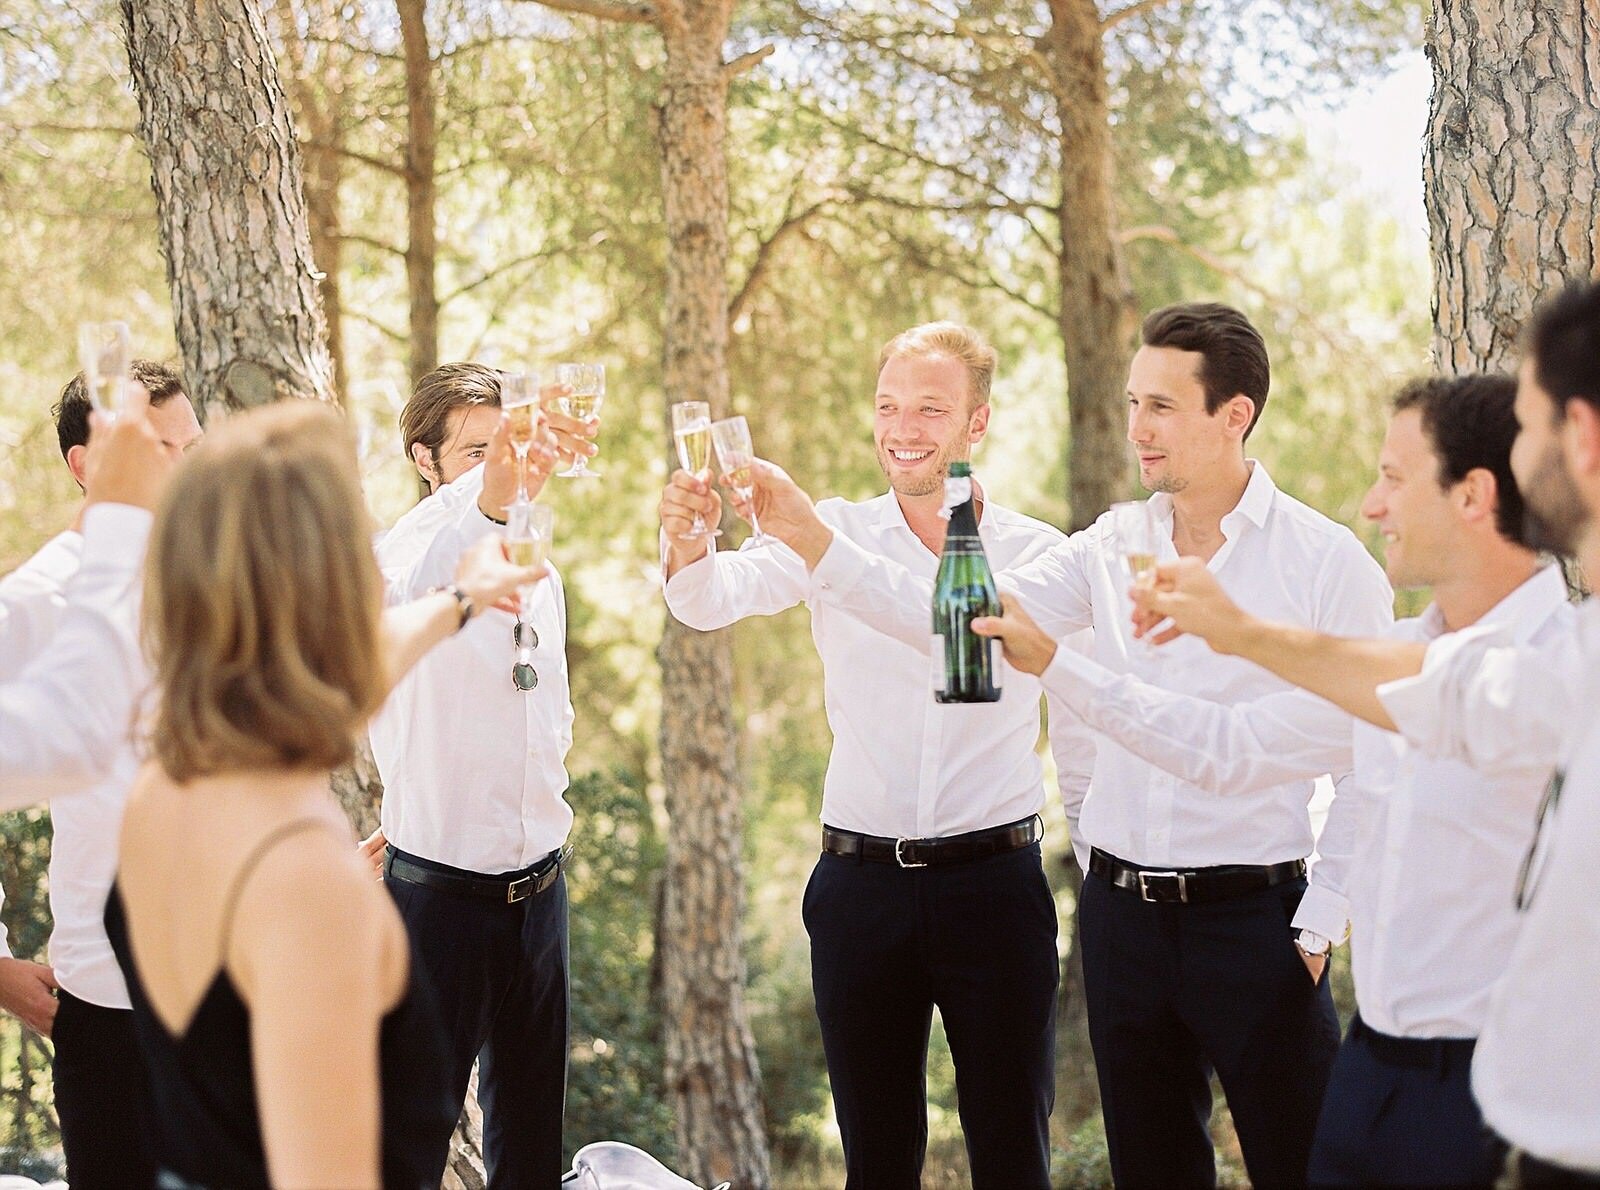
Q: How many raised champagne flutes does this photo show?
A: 7